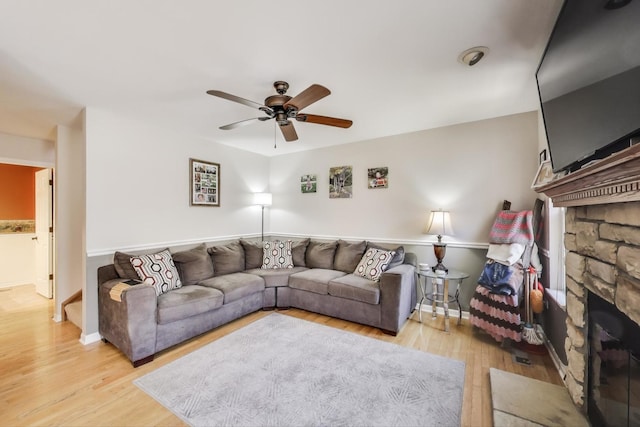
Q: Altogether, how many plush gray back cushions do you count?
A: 8